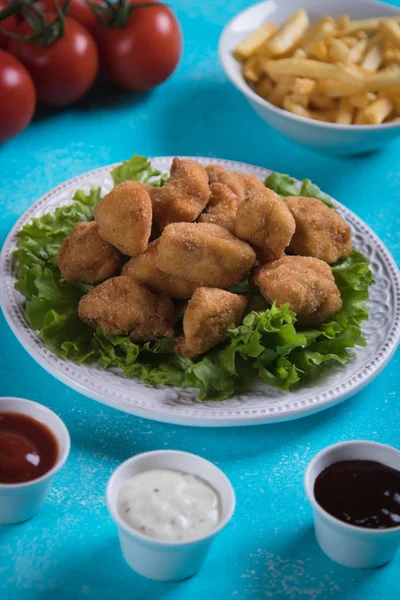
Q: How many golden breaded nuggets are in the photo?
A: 12